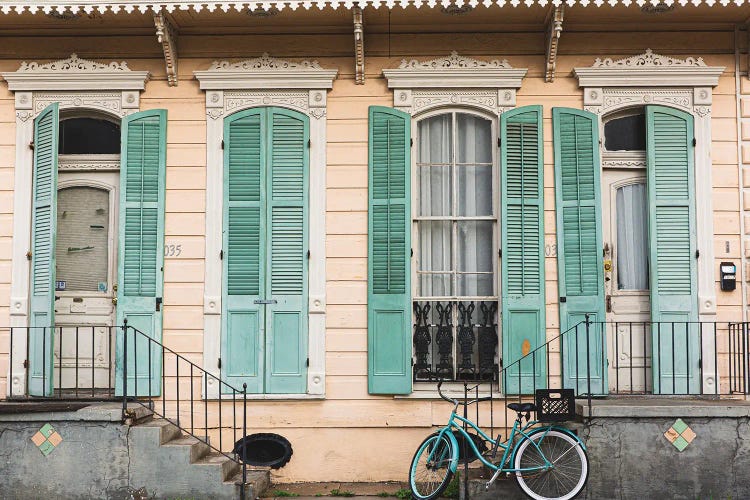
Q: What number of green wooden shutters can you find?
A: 8